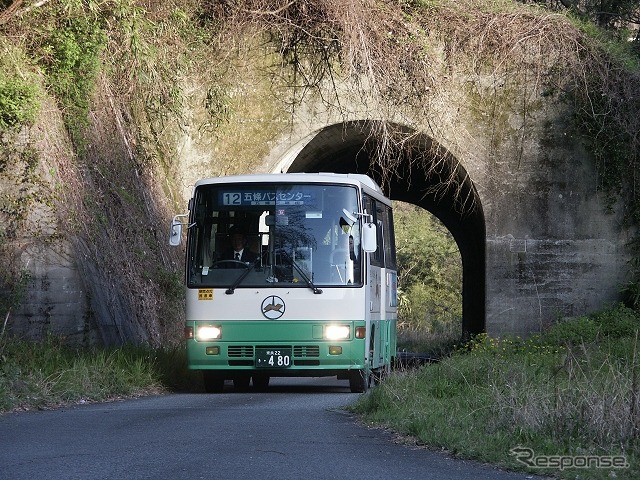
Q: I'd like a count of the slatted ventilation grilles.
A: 2